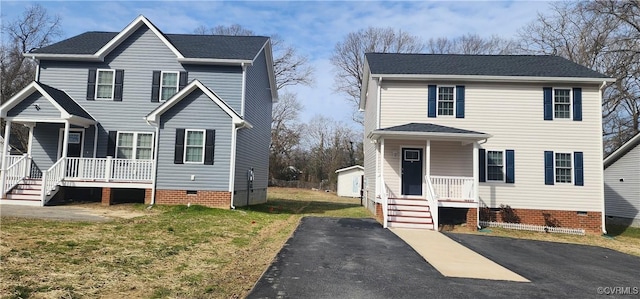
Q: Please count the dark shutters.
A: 15